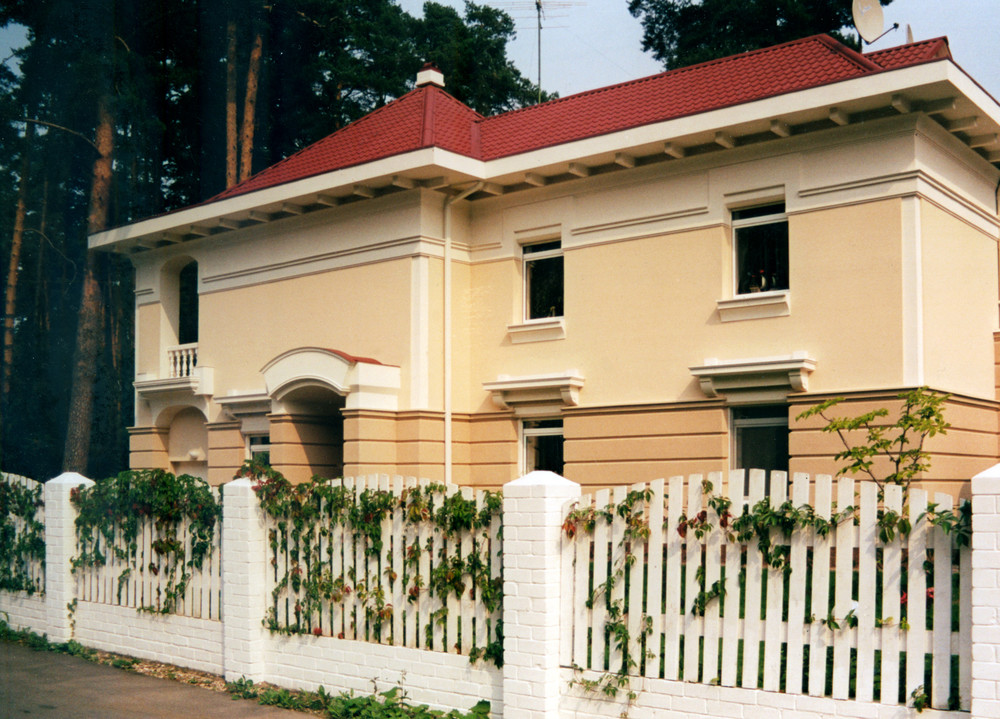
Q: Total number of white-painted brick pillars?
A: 4